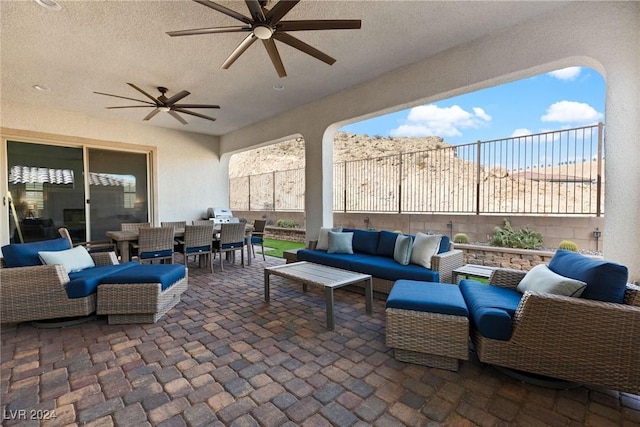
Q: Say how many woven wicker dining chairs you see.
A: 8